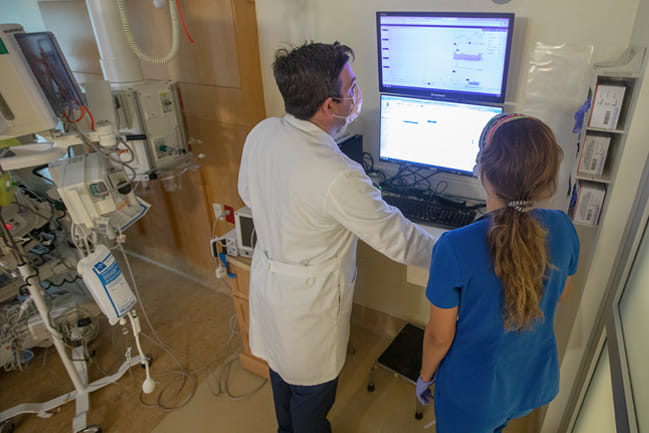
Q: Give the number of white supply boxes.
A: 3